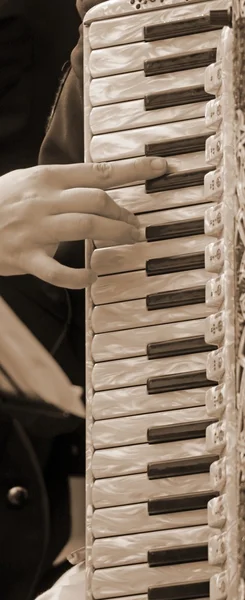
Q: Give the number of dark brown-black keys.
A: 15